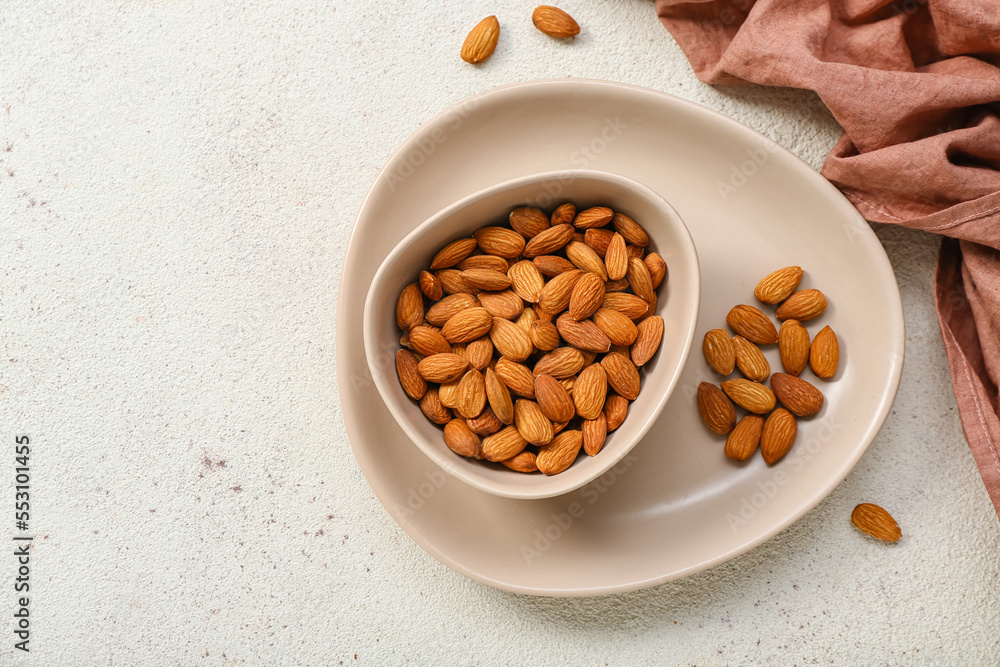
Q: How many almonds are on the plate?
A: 12